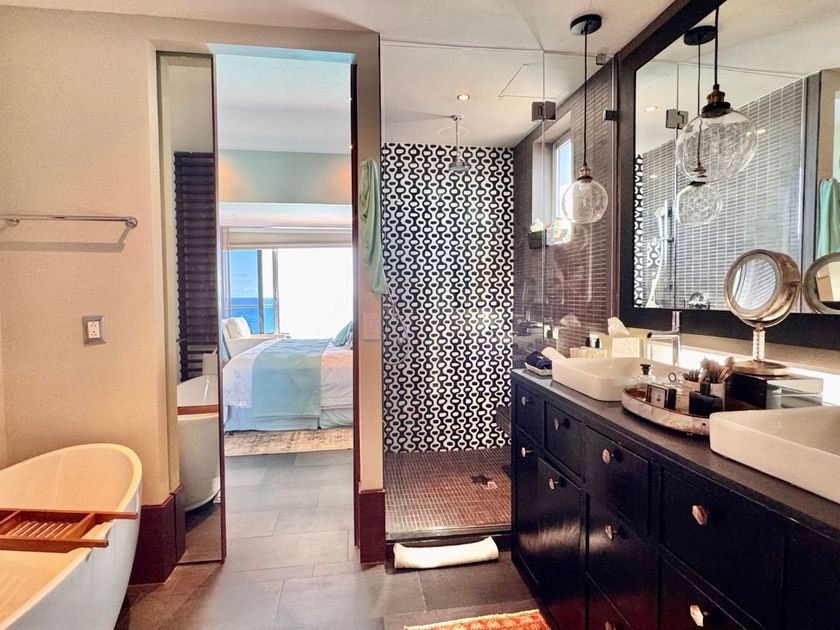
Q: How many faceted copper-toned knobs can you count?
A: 9